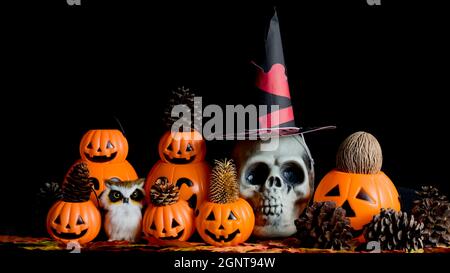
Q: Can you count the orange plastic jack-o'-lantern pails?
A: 8